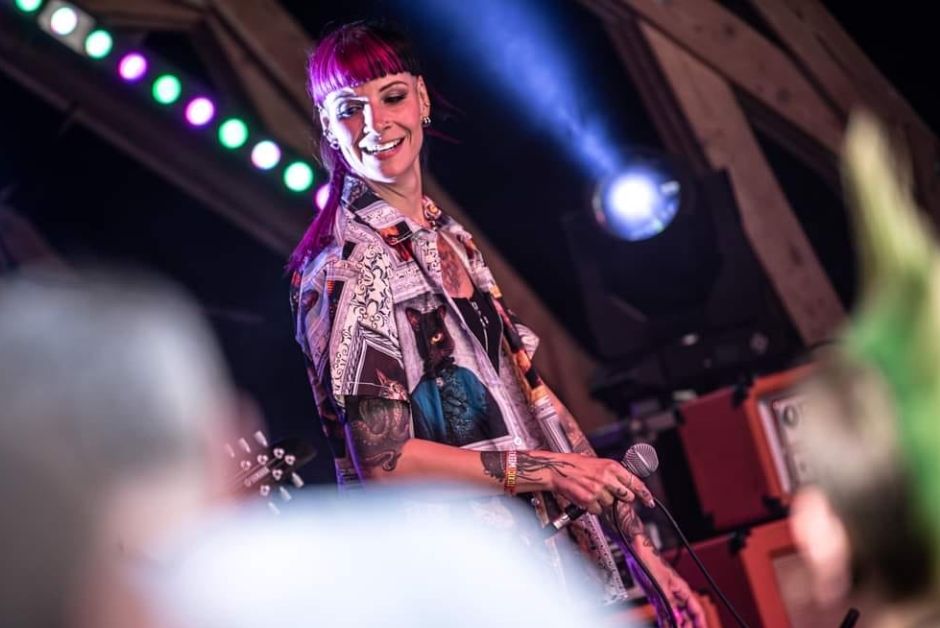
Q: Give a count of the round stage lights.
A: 11